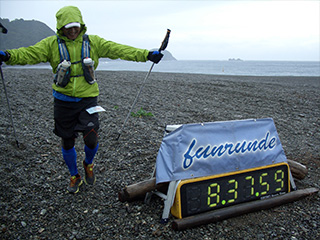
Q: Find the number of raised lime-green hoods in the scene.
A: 1